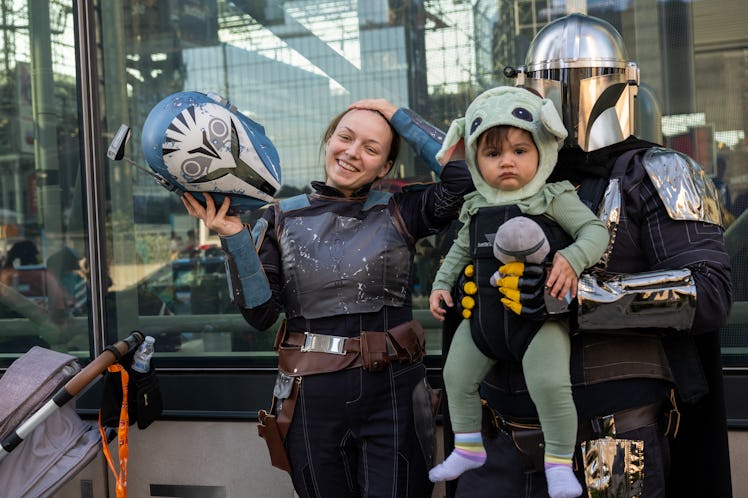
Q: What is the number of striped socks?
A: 2